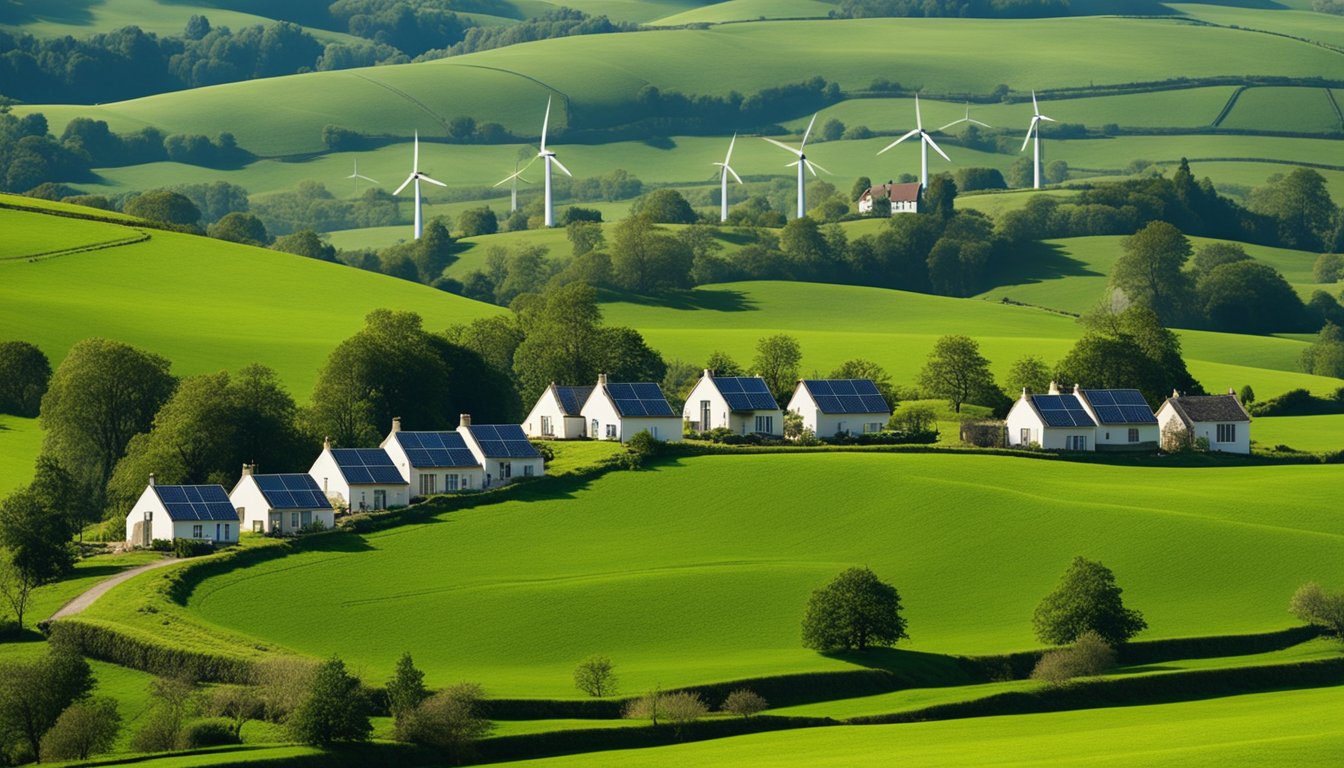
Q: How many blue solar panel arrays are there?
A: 11